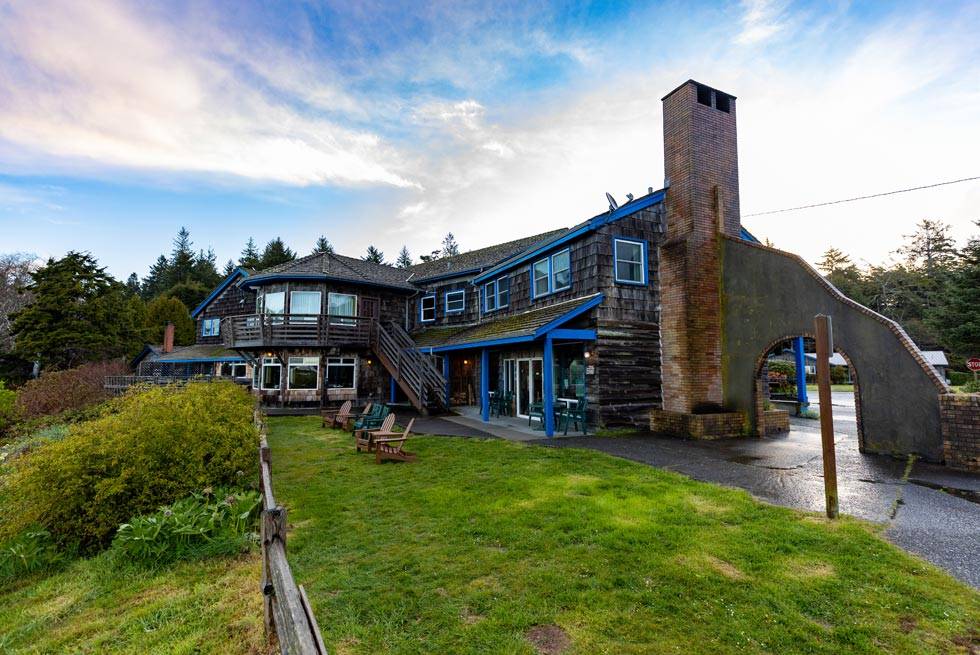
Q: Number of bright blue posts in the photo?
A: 5